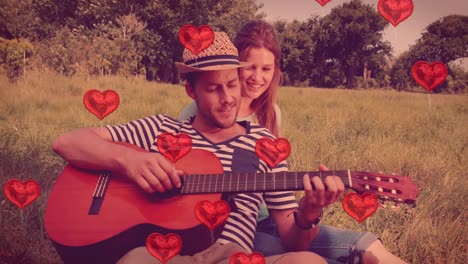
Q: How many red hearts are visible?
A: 12